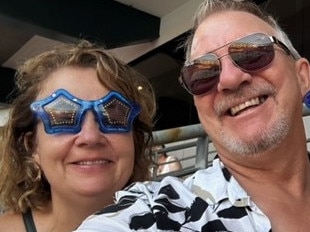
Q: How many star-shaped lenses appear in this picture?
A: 2